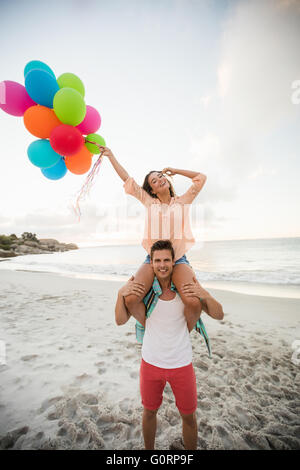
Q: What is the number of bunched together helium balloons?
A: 12